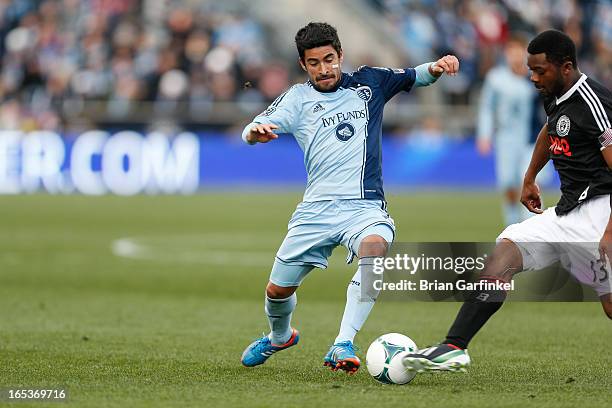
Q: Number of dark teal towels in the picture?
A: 0